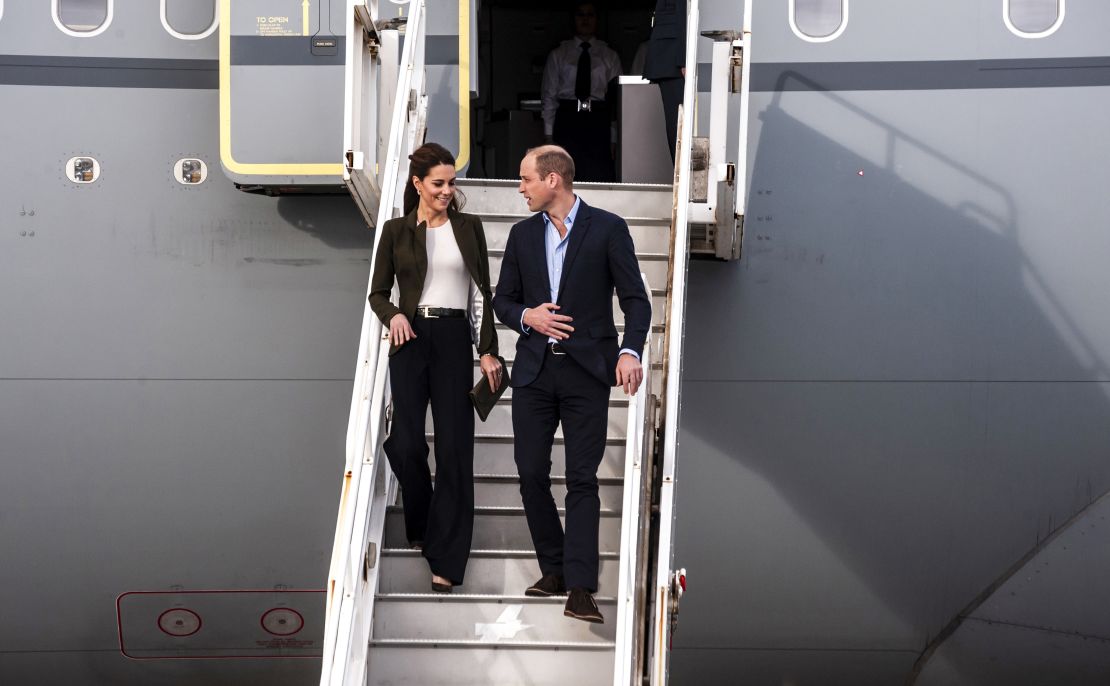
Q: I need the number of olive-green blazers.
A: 1